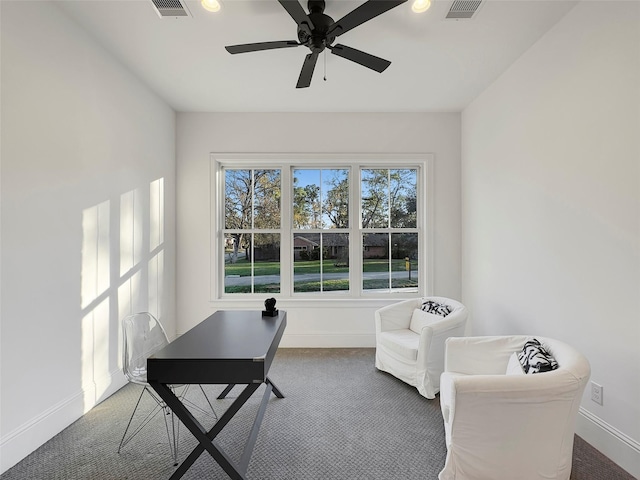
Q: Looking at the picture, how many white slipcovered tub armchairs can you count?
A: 2